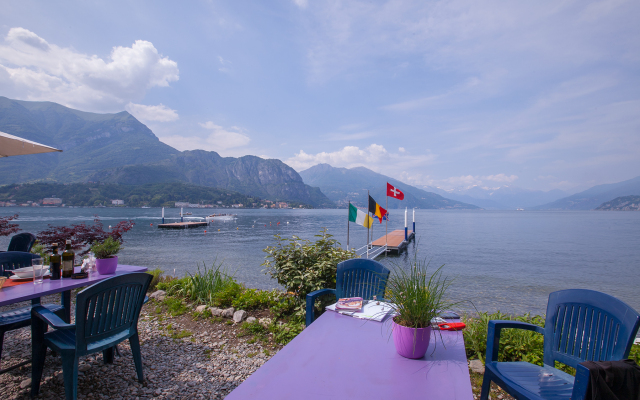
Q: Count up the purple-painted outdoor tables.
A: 2